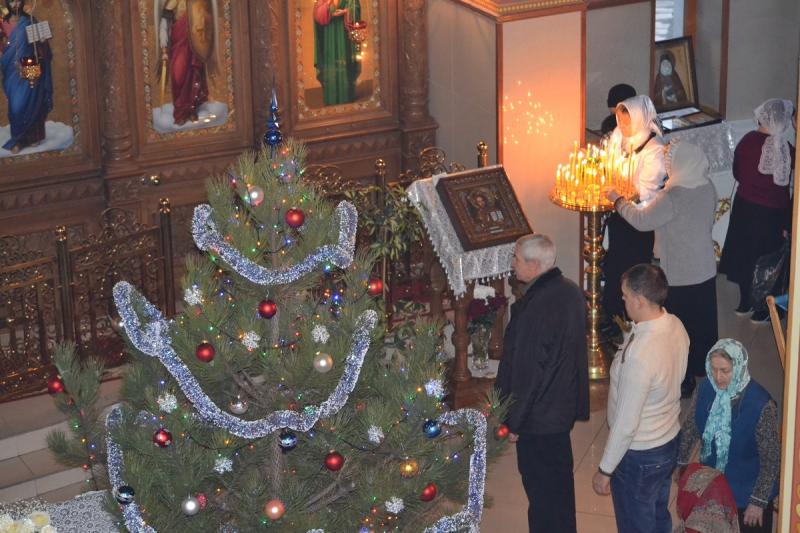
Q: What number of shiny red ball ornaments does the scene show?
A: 9